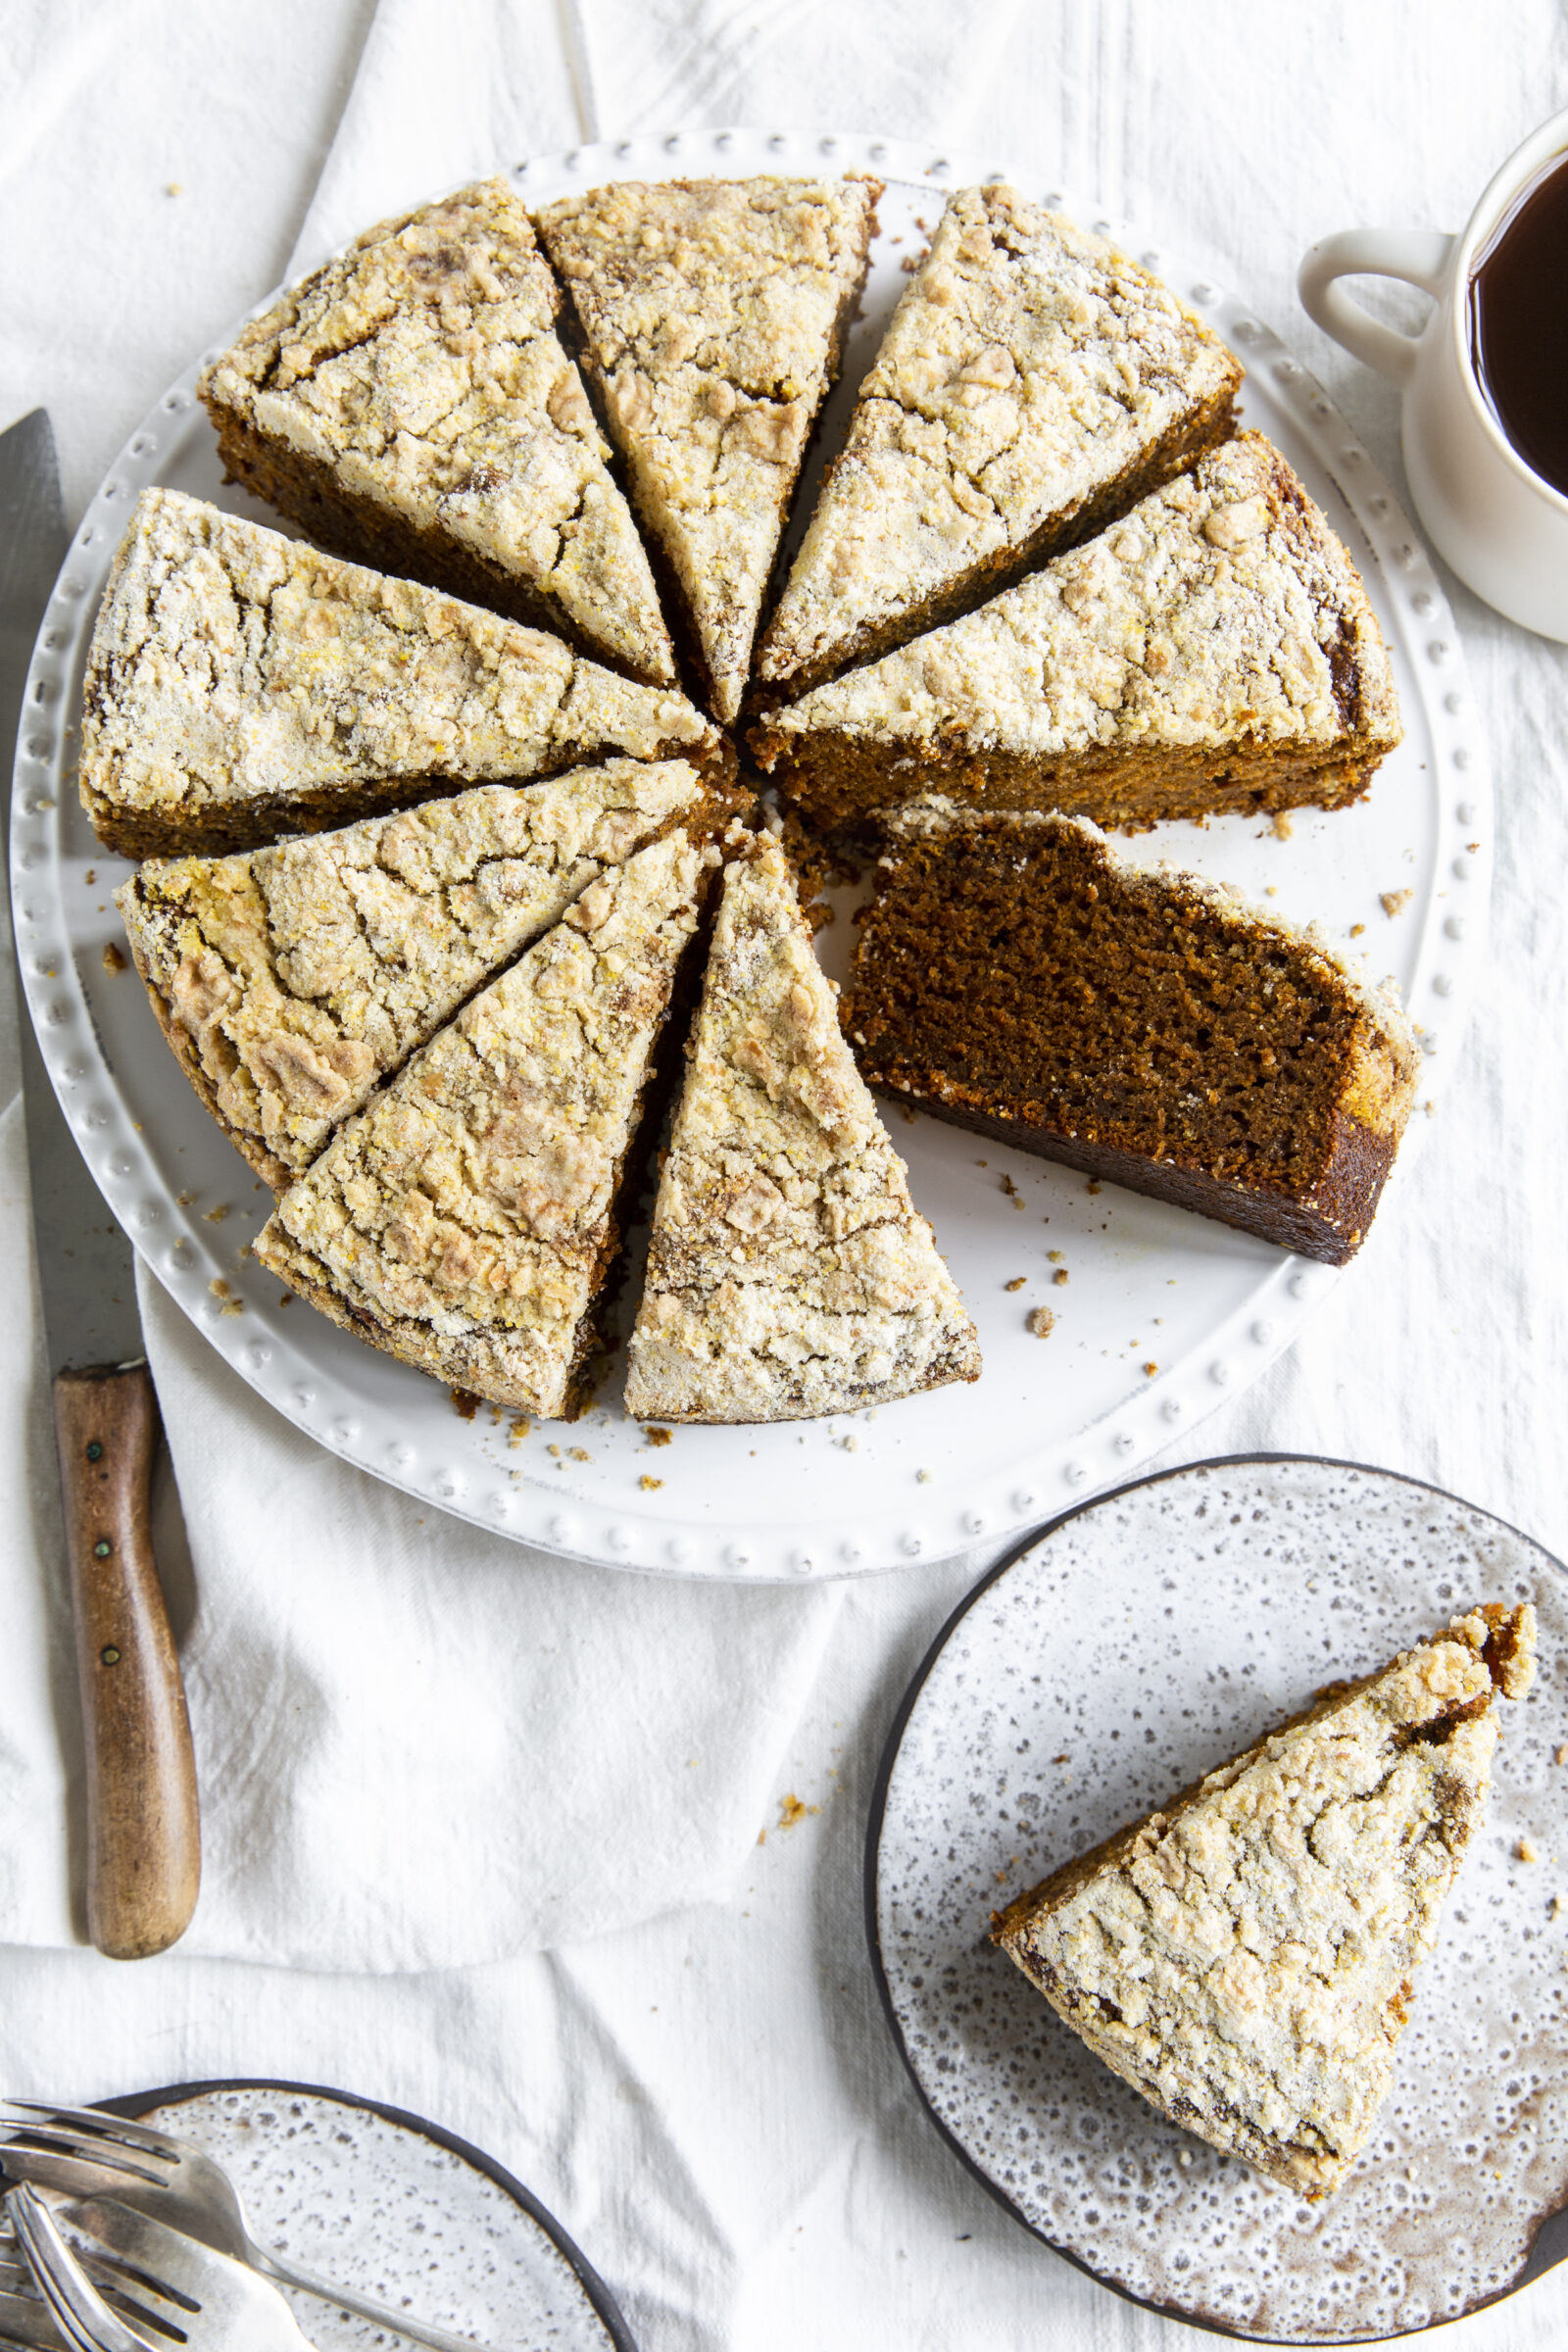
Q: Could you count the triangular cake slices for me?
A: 10